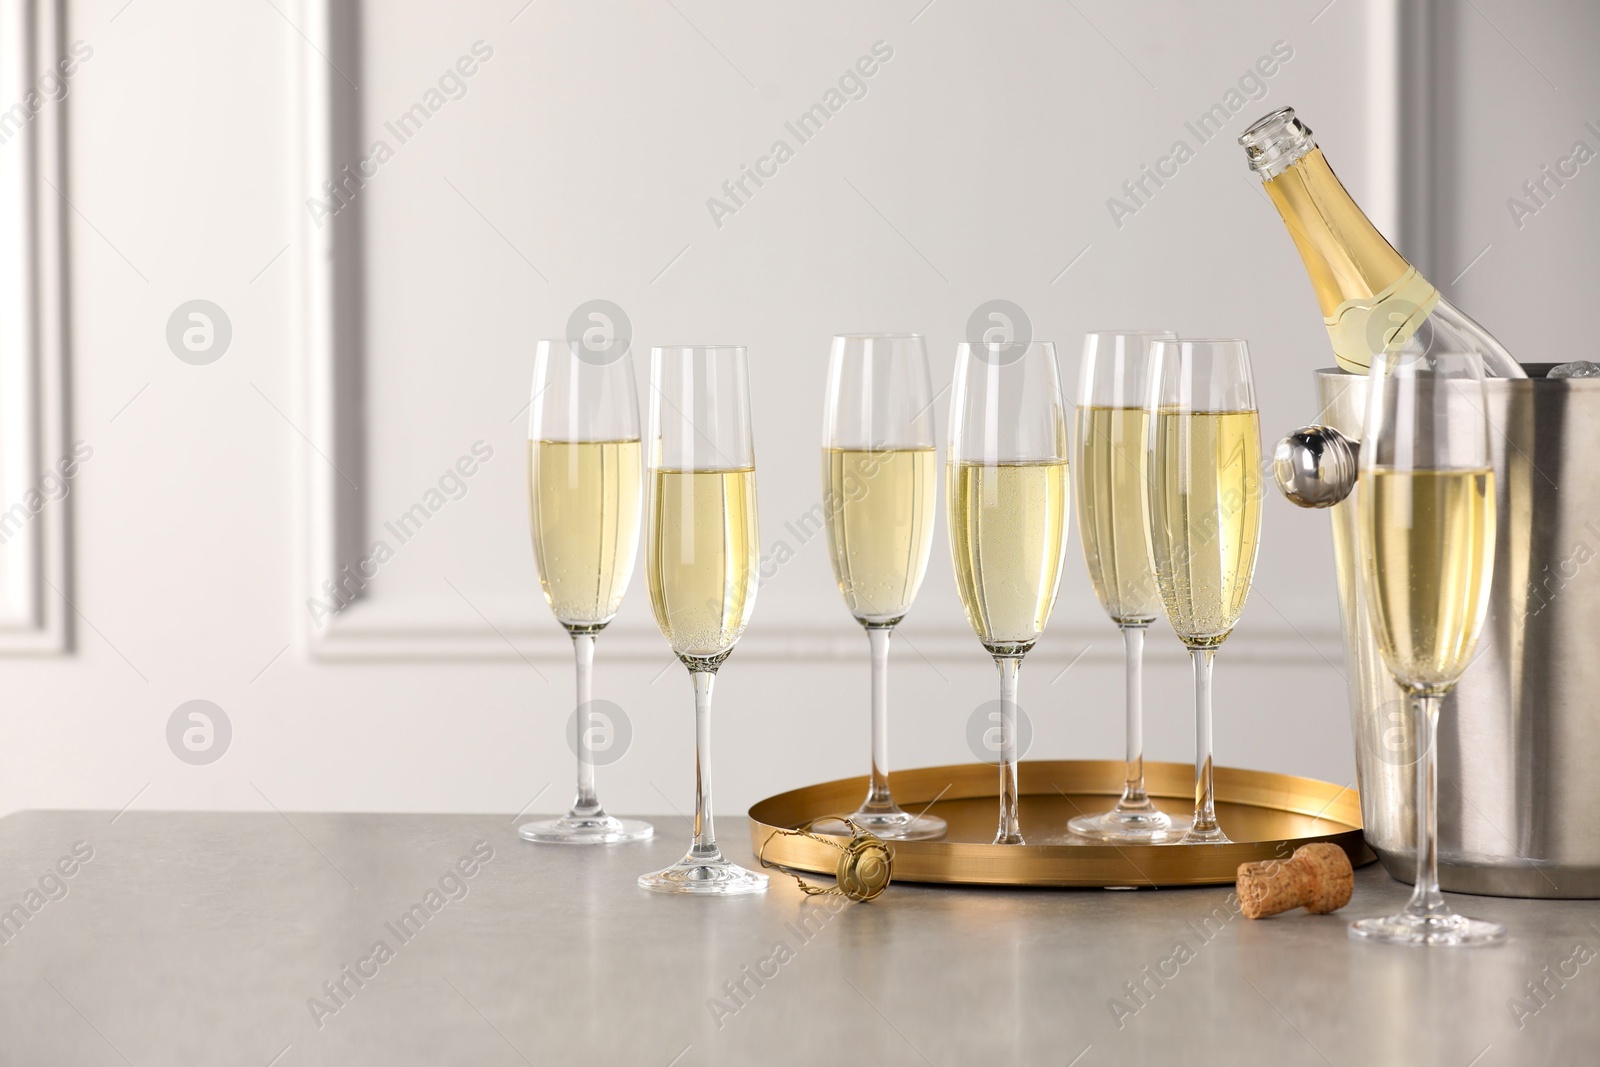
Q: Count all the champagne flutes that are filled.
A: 7